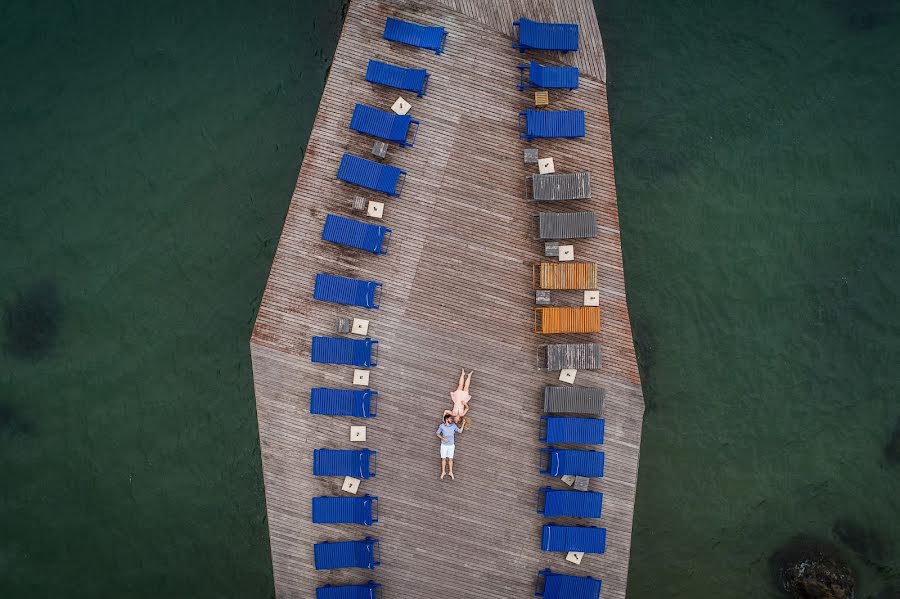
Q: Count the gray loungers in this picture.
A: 4